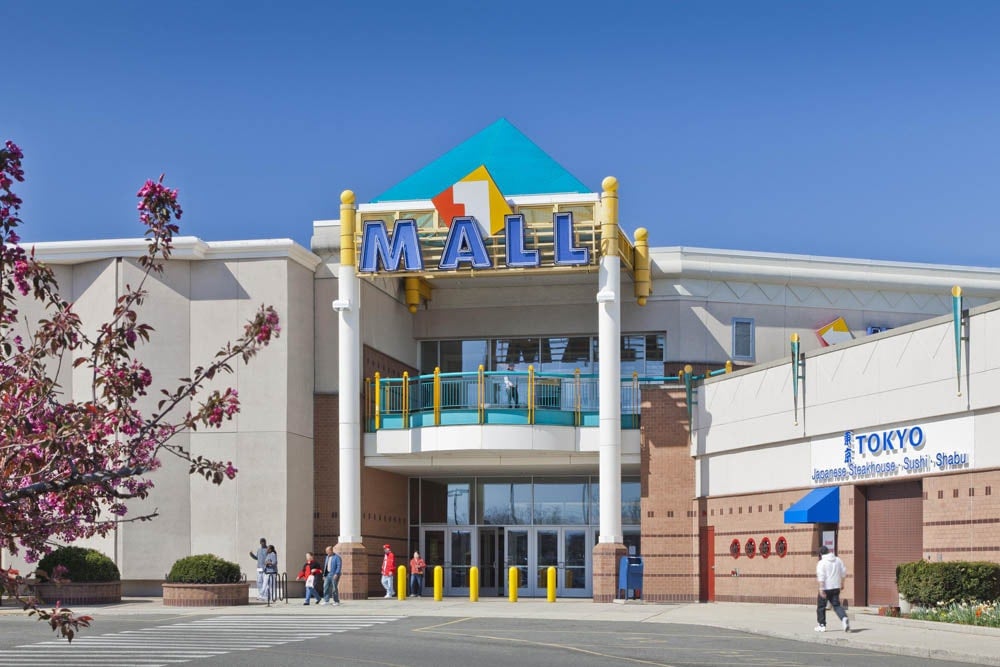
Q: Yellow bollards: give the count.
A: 5